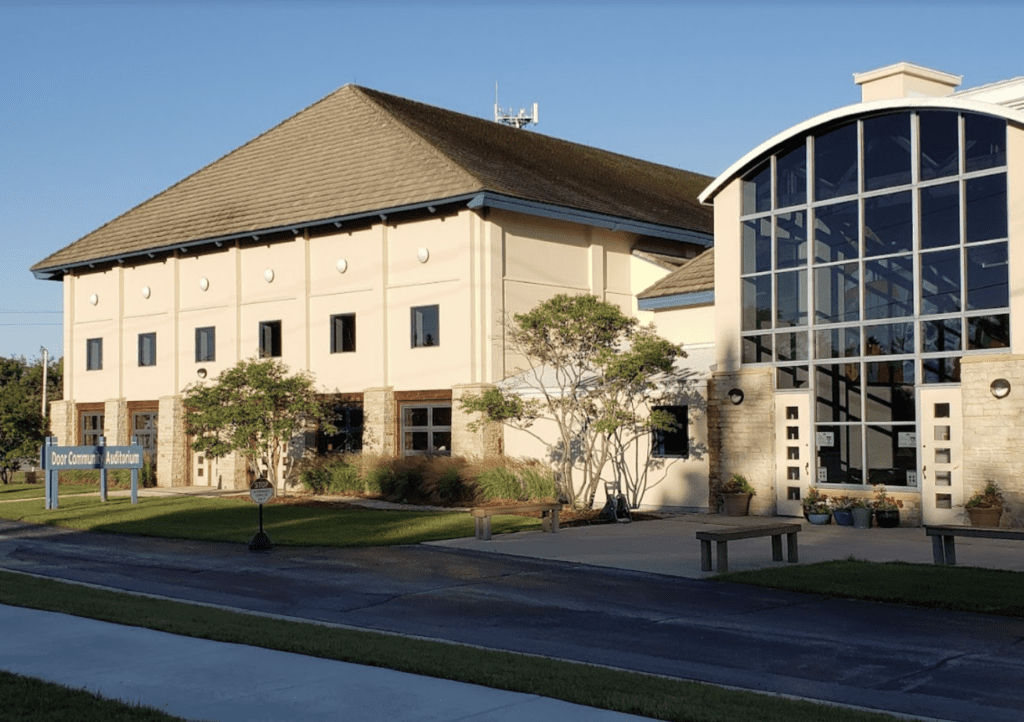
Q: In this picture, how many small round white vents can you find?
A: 6